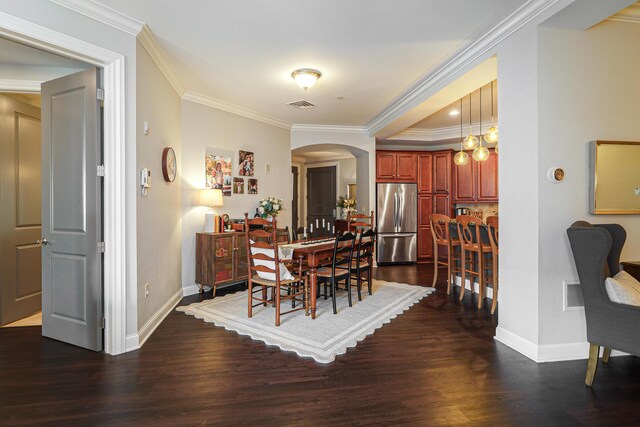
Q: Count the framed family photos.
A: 4